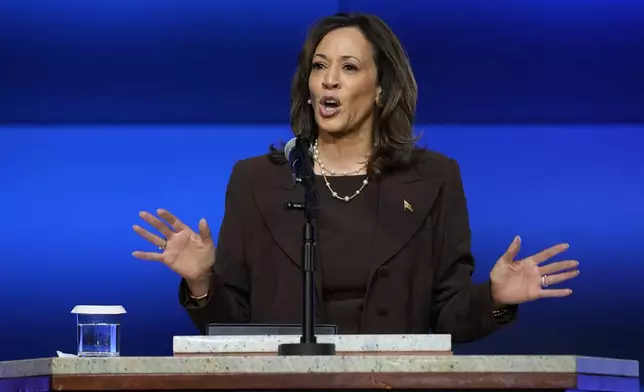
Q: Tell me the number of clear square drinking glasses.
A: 1